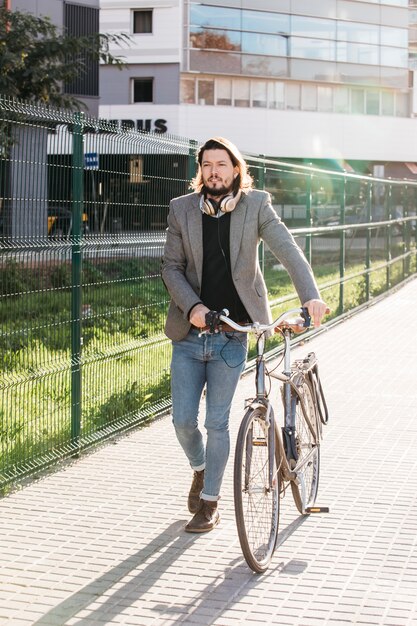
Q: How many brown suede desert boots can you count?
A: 2